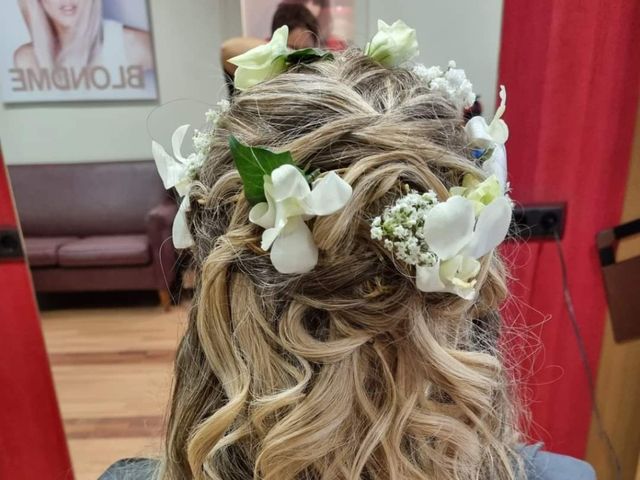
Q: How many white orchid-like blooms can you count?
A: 4